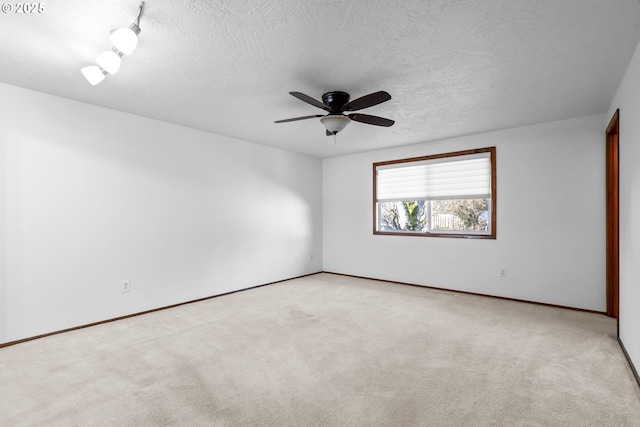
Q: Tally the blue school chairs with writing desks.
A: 0